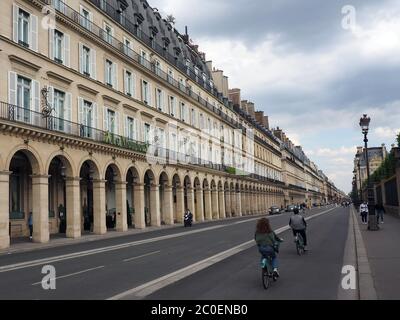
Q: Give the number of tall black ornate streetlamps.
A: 1